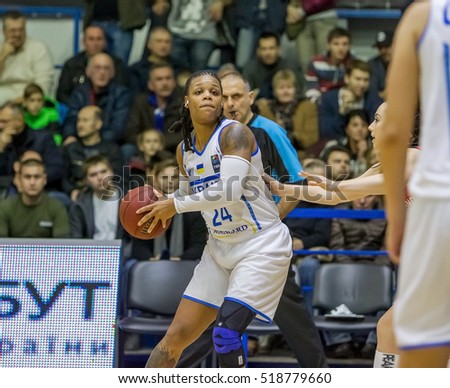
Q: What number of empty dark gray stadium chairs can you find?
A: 2